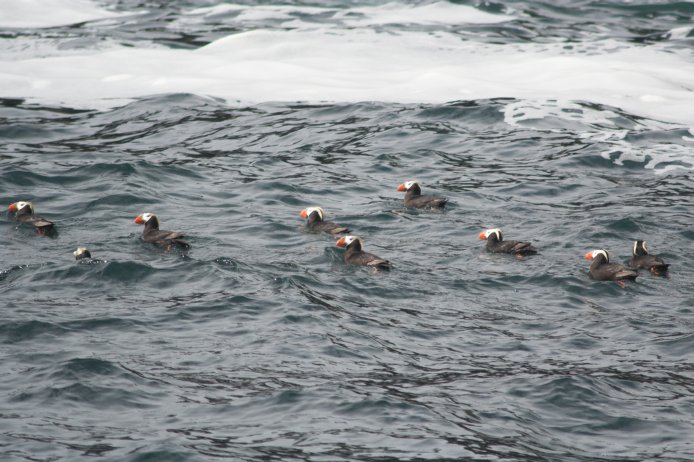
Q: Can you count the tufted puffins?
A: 9